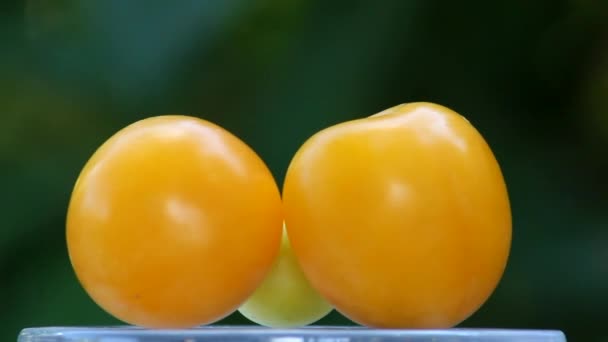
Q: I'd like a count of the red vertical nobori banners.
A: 0